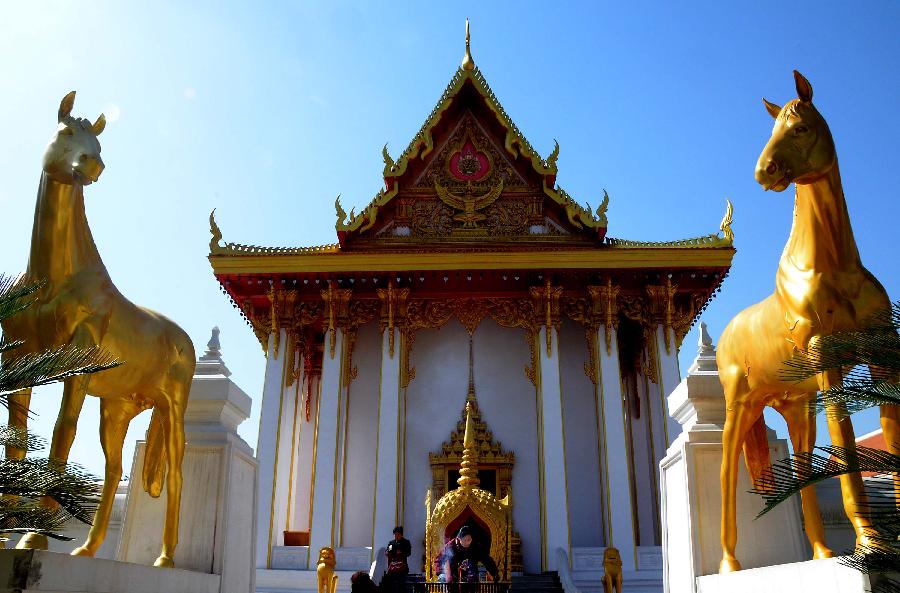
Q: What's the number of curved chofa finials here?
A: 6